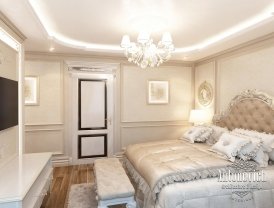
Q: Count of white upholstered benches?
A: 1